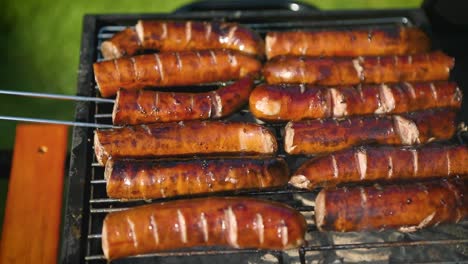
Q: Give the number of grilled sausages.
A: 12